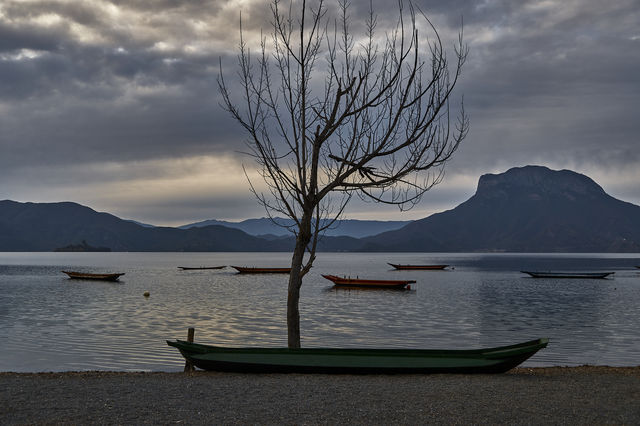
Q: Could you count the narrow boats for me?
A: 7